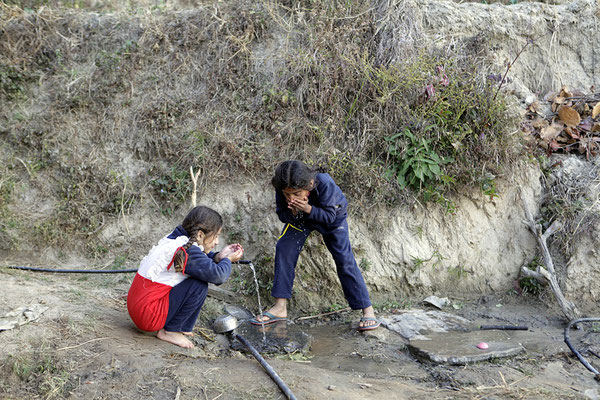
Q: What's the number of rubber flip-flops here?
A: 2